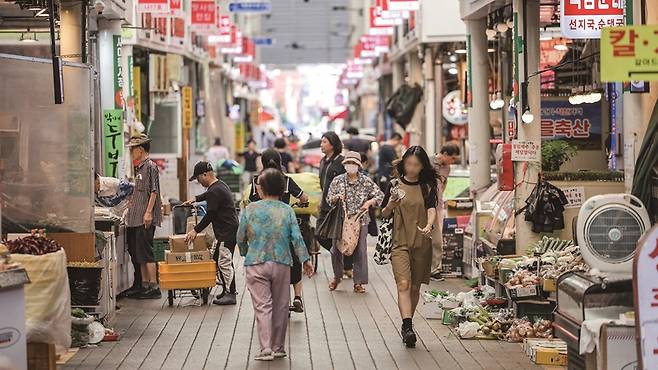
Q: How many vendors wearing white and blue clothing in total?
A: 1